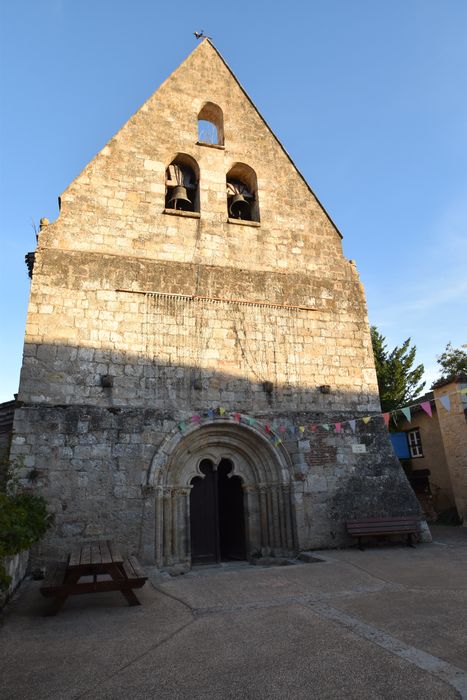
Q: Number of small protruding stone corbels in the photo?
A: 4